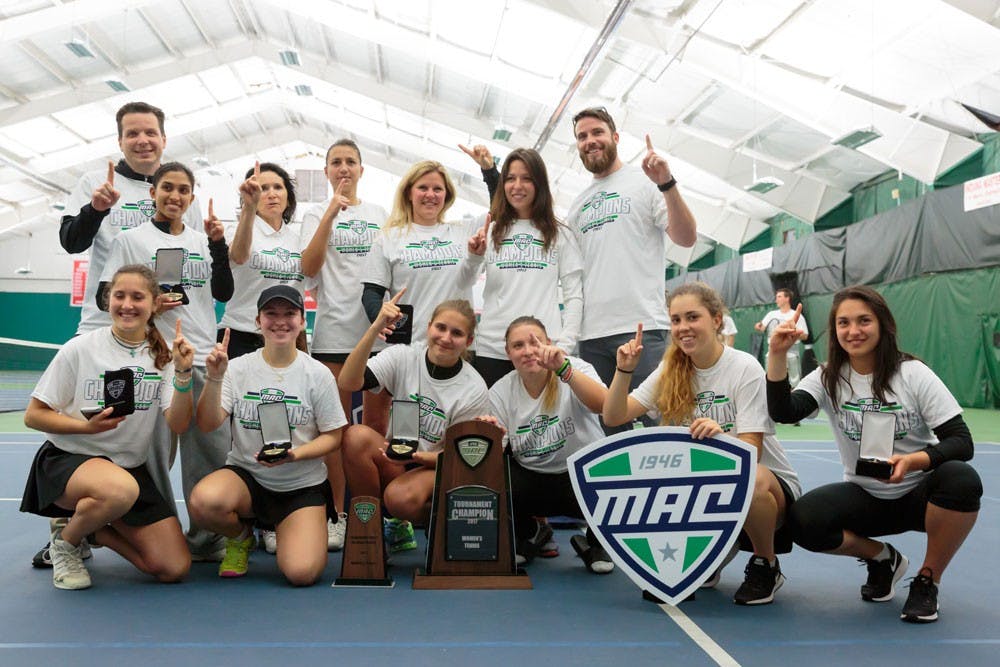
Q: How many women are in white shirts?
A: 11